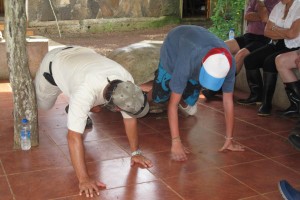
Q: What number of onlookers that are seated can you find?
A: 3